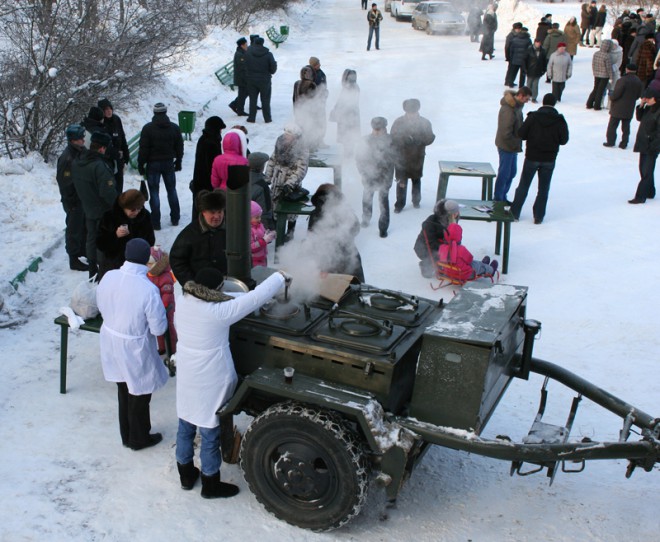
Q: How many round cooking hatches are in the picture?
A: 3